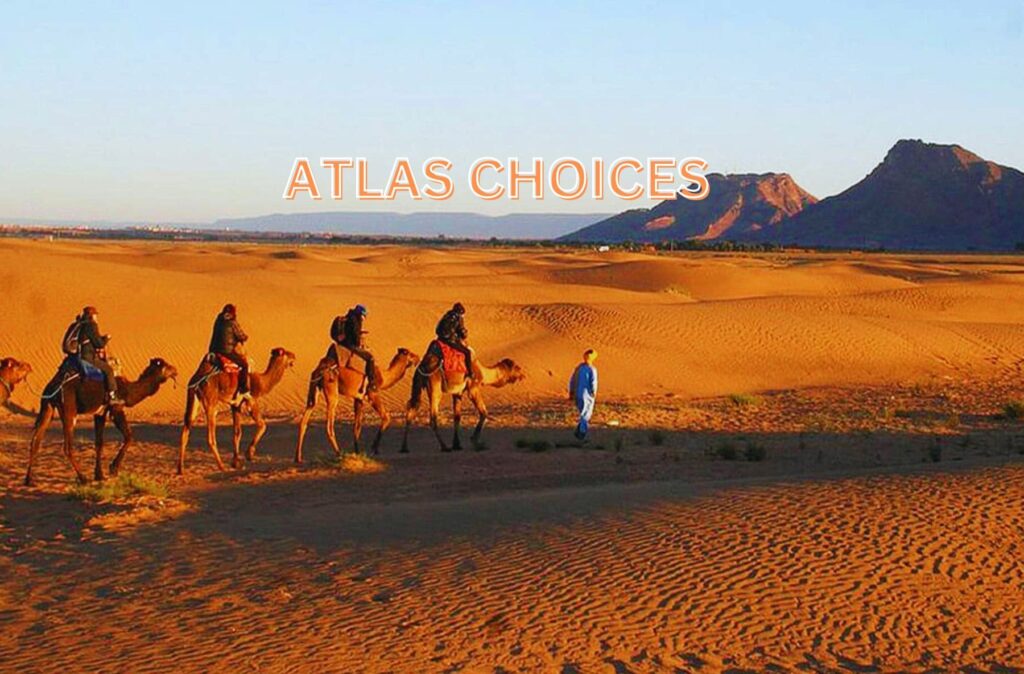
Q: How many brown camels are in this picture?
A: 5